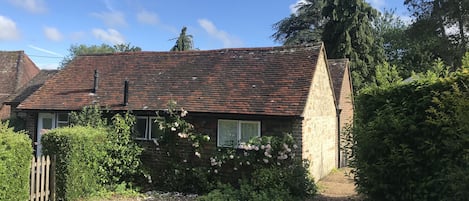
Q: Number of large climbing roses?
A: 2